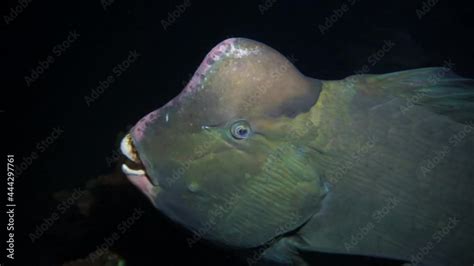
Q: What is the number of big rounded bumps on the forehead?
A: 1